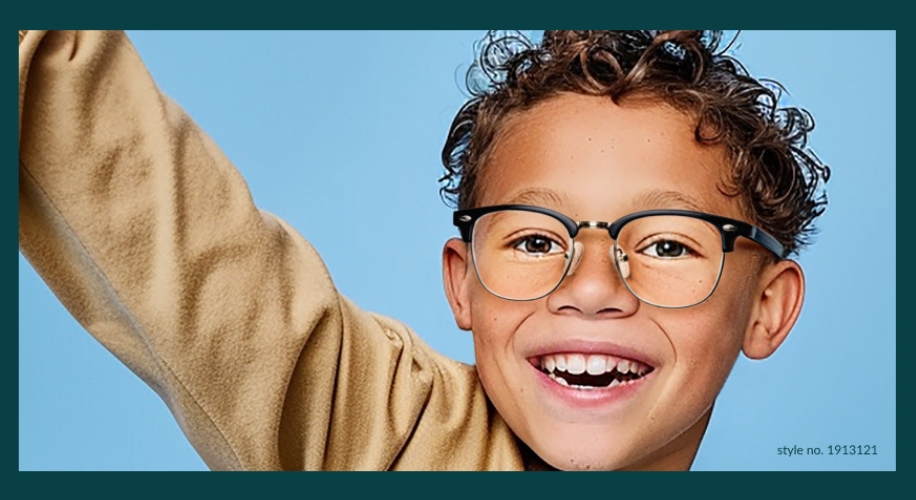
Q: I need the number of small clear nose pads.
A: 2